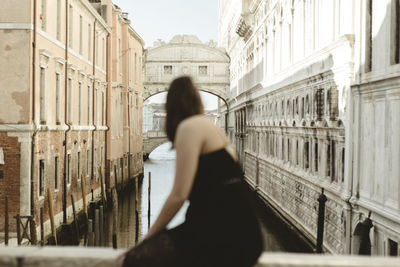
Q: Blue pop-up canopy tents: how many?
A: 0